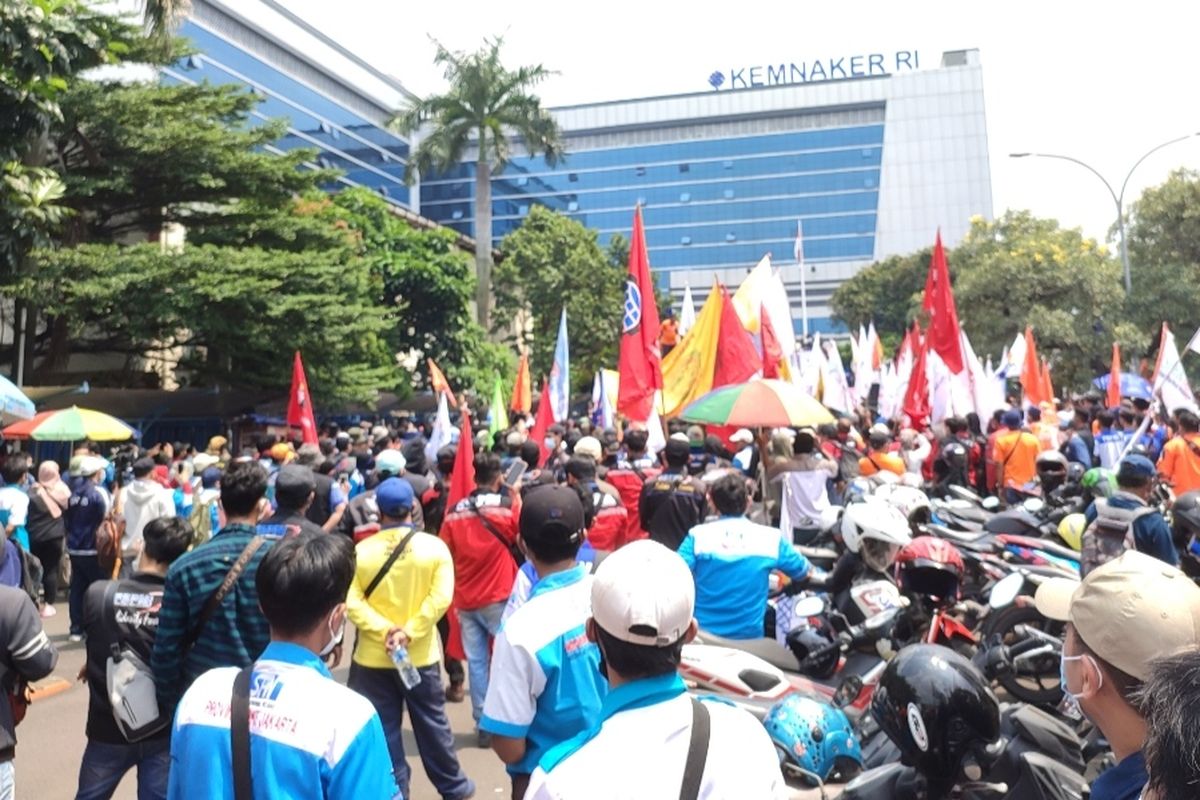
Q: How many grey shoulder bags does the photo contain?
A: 1